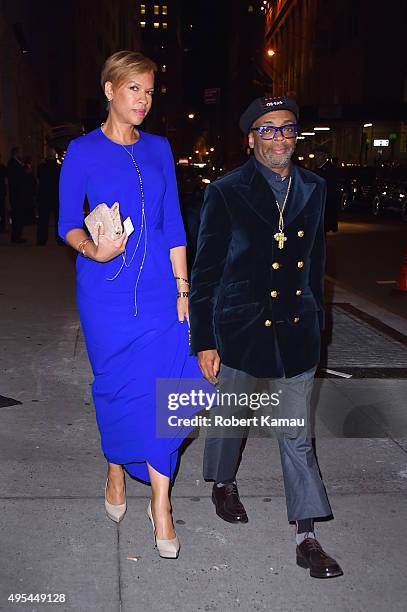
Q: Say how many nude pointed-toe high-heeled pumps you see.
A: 2